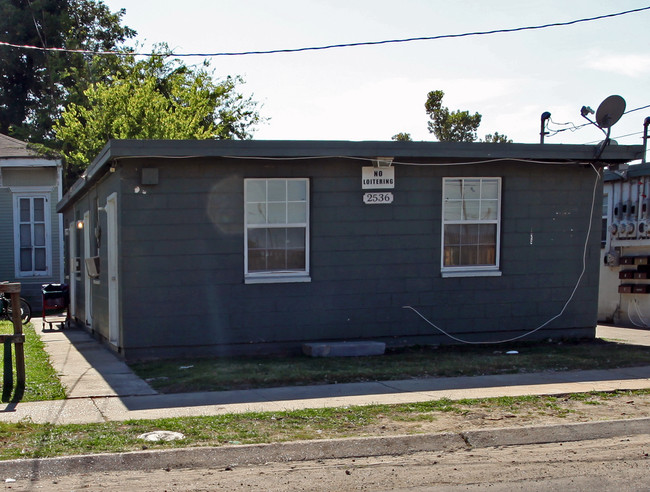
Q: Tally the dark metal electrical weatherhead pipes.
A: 2